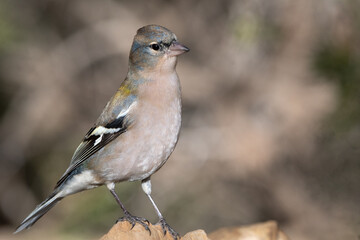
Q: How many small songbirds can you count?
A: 1